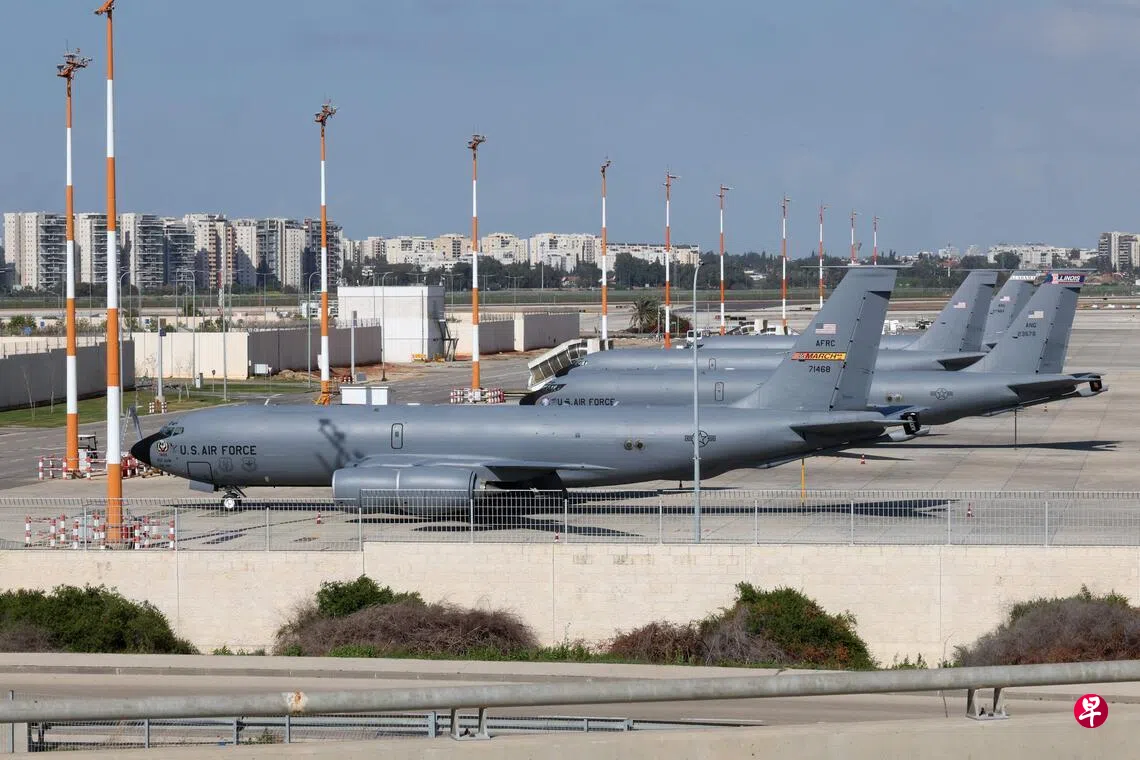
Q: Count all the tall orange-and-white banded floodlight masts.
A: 11